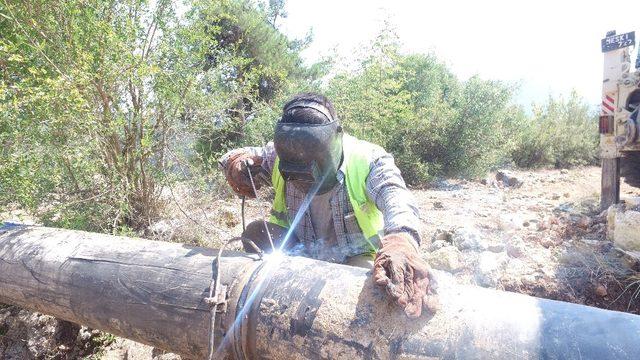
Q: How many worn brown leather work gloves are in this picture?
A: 2